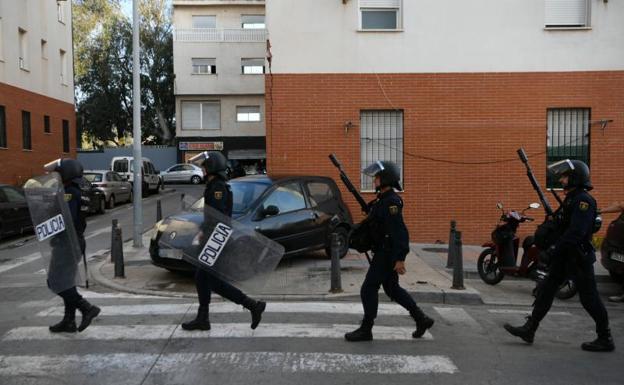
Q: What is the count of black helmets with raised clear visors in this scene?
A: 4